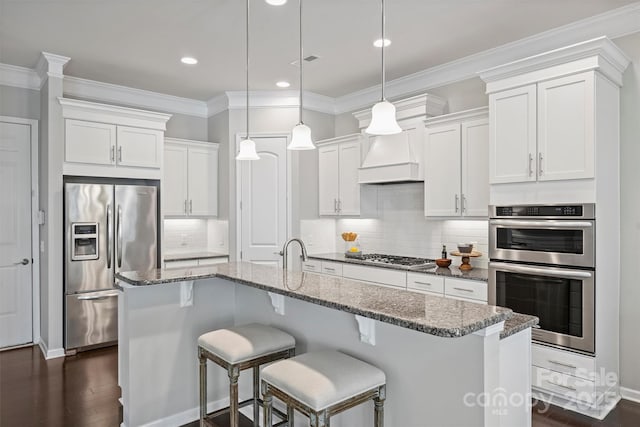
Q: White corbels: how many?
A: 3